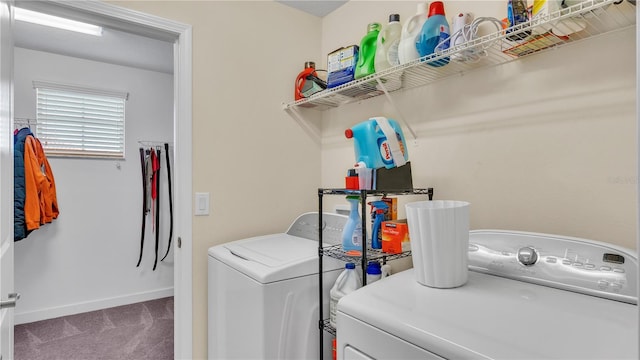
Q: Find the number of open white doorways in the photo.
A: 1